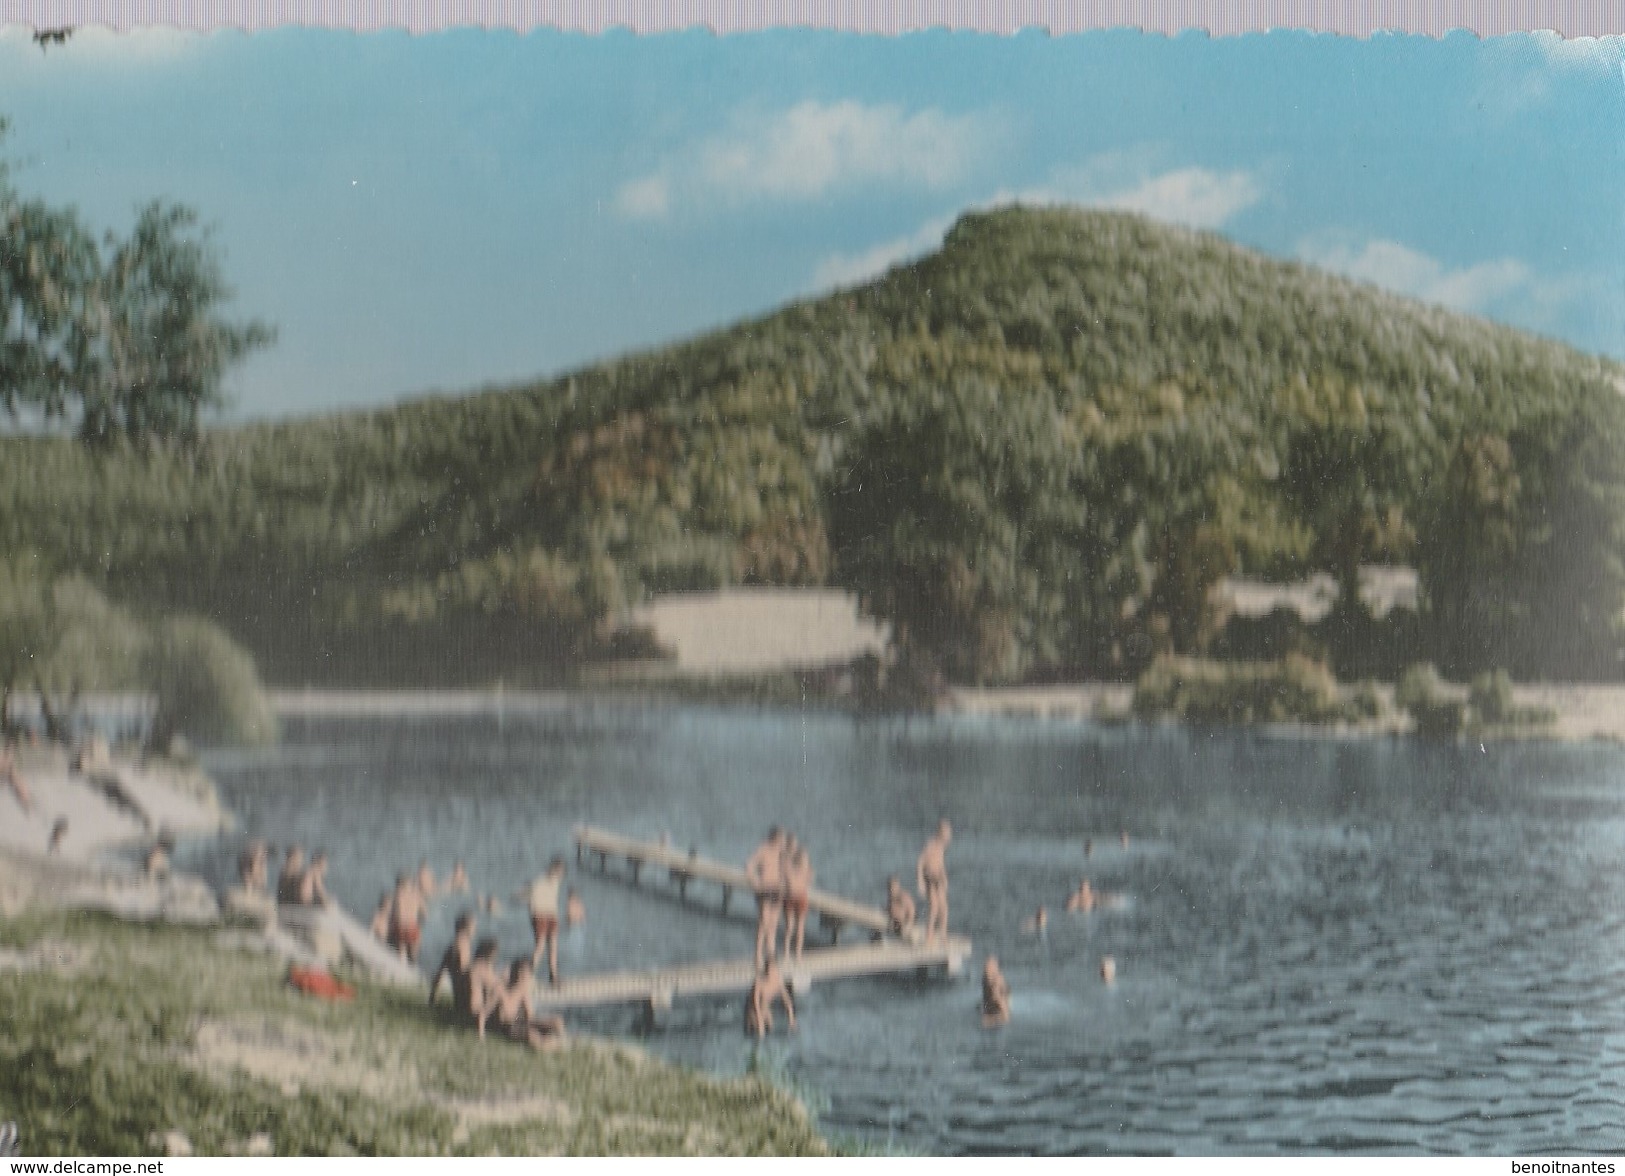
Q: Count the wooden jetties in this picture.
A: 2